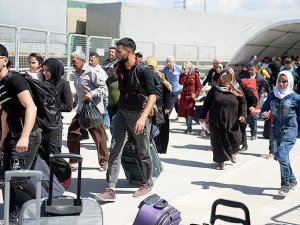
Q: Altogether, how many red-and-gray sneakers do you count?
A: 2